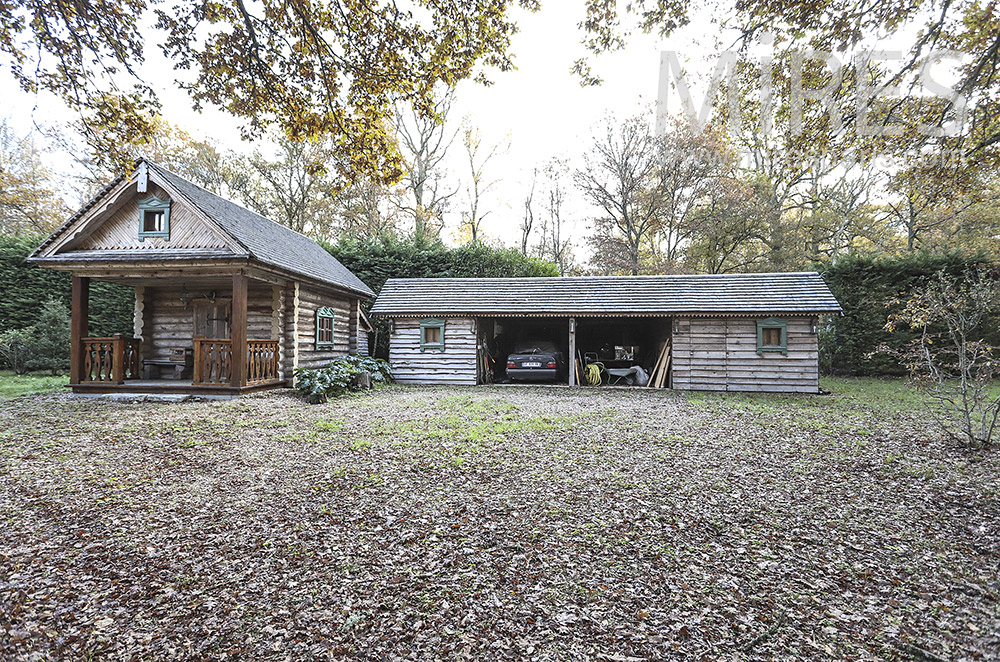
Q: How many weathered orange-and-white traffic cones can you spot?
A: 0